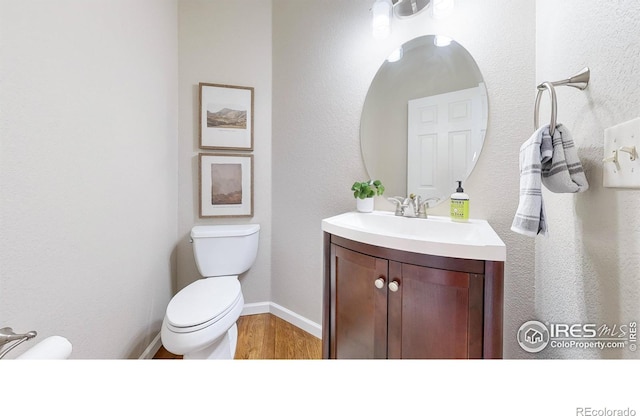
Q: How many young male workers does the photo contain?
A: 0